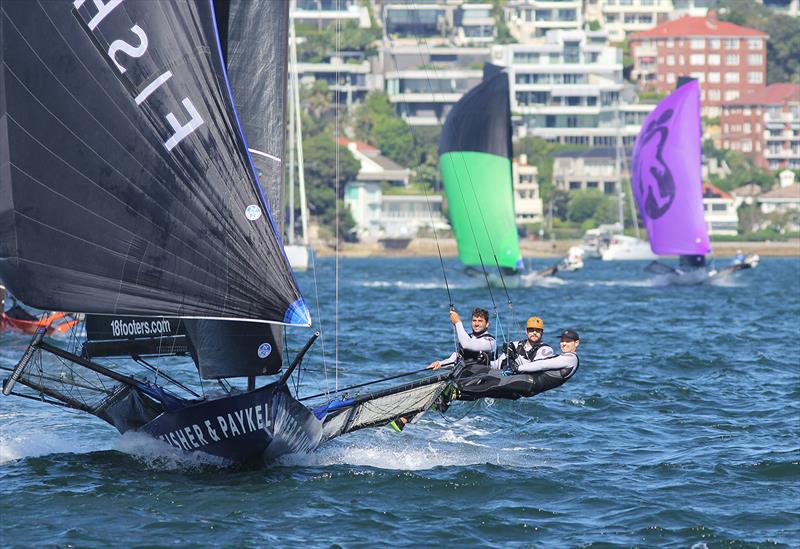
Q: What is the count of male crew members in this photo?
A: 3